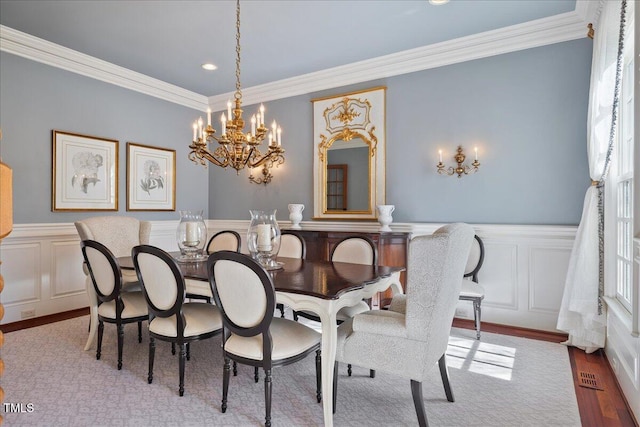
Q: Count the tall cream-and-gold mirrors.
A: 1